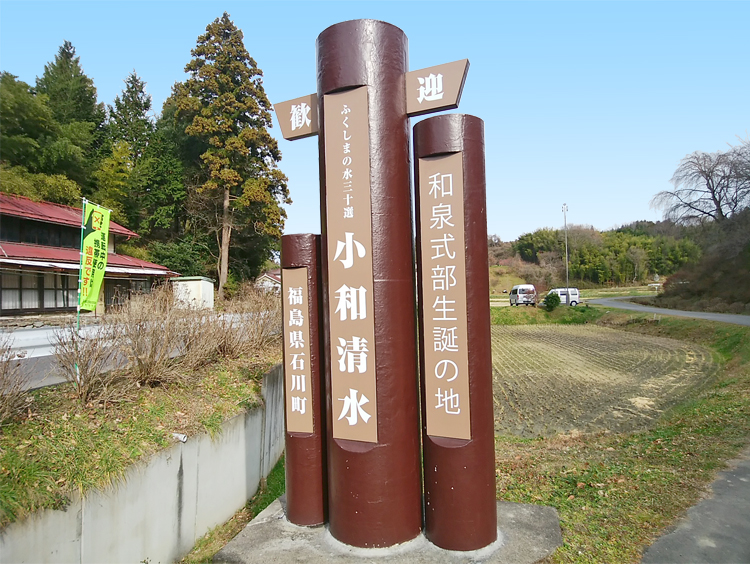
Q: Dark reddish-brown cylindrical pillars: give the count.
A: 3